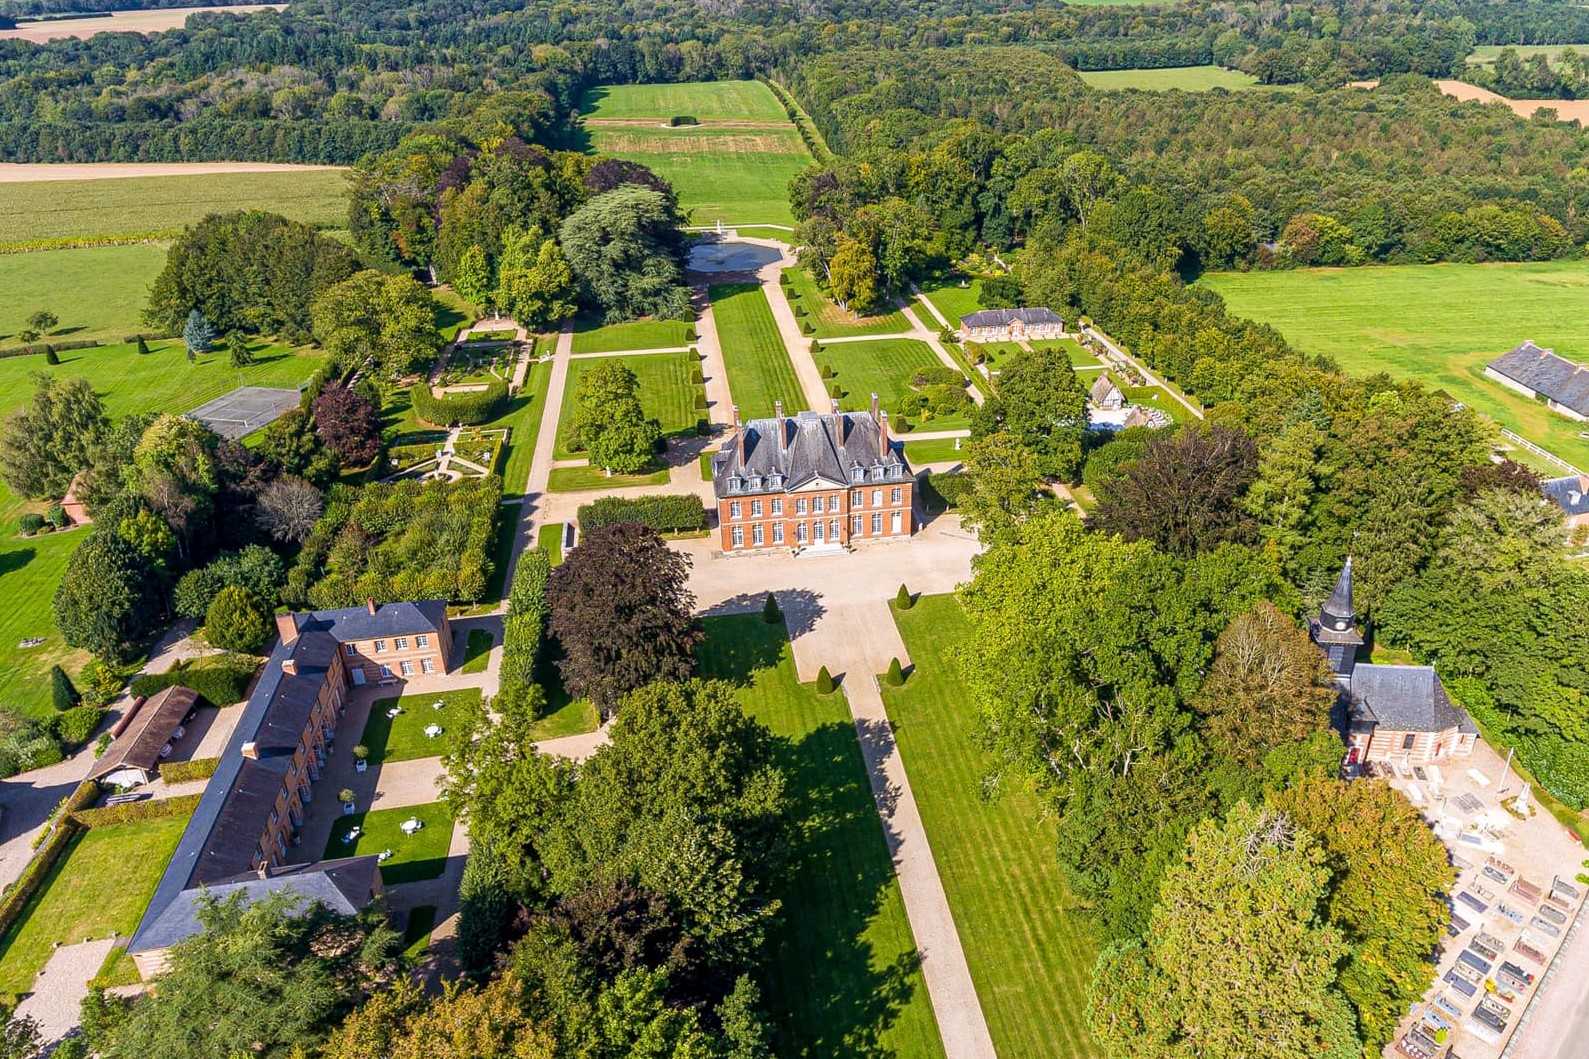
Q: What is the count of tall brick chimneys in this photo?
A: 8